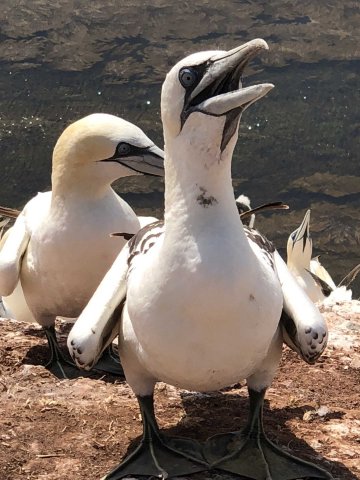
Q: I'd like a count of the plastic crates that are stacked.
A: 0